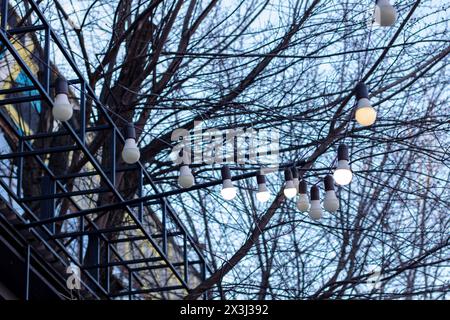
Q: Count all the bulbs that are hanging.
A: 13